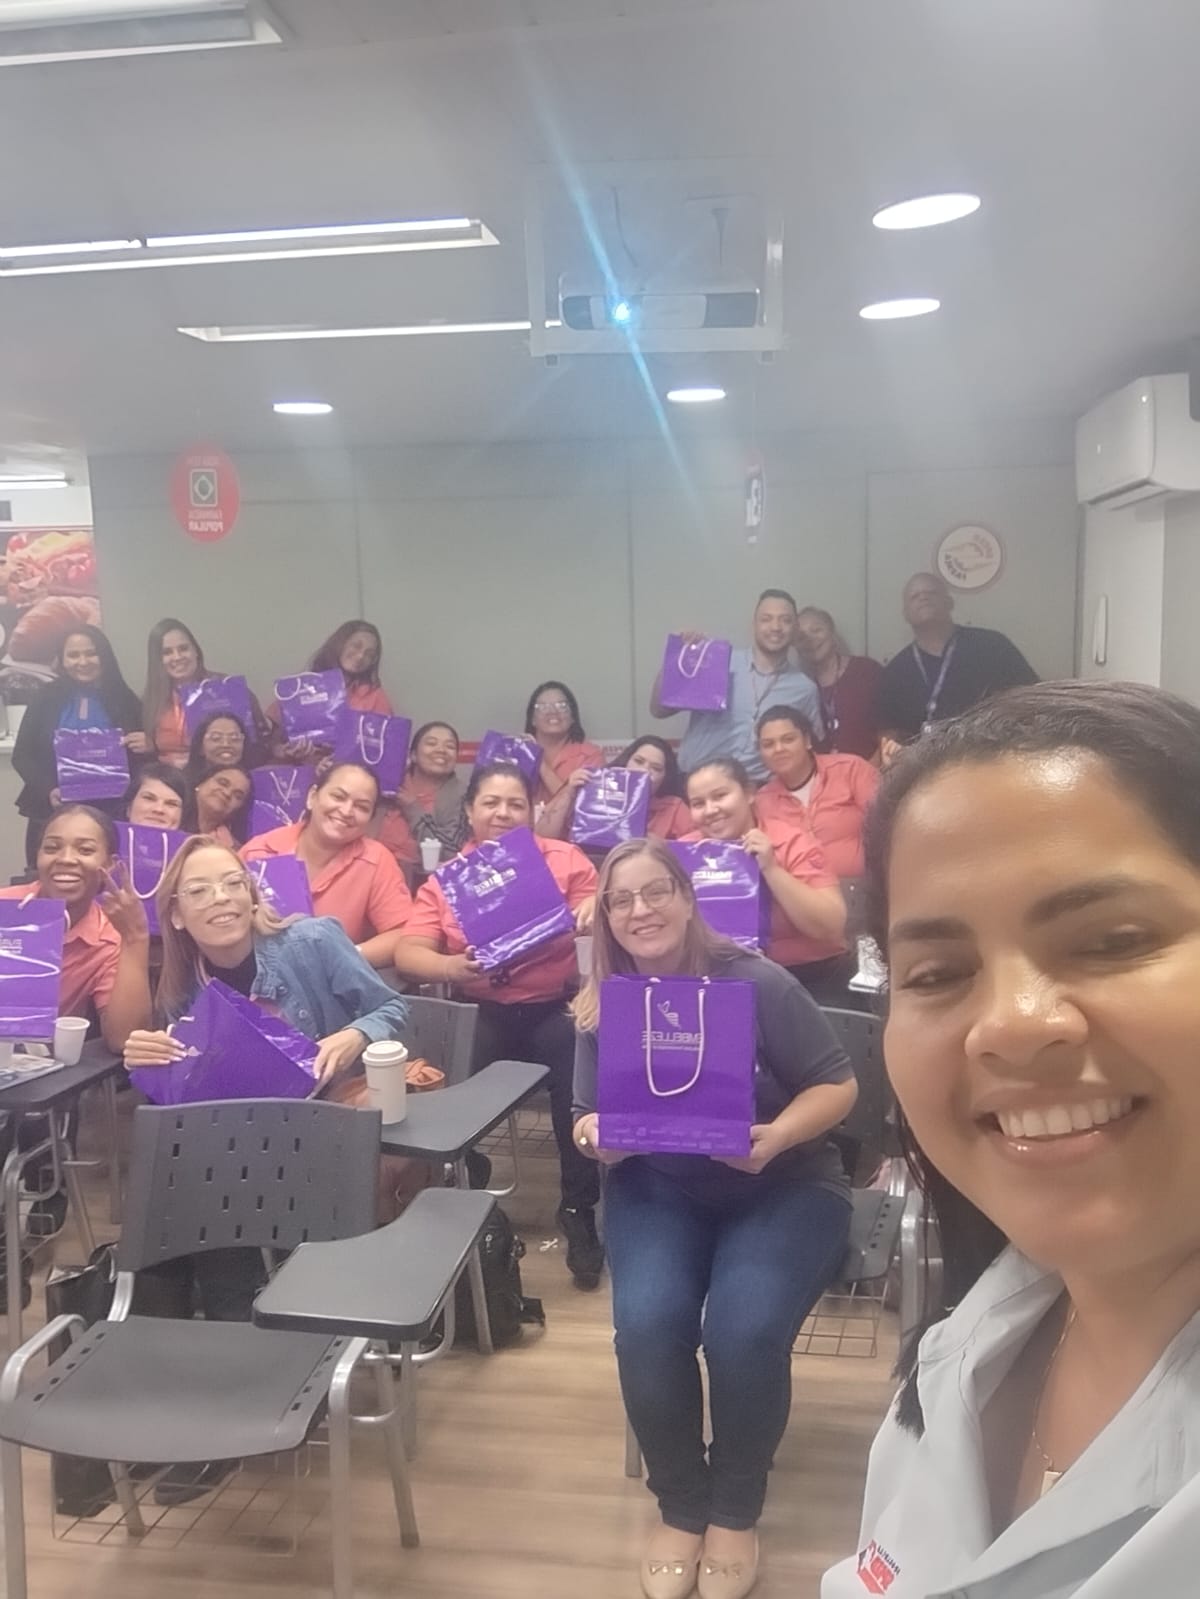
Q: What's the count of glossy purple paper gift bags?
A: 15